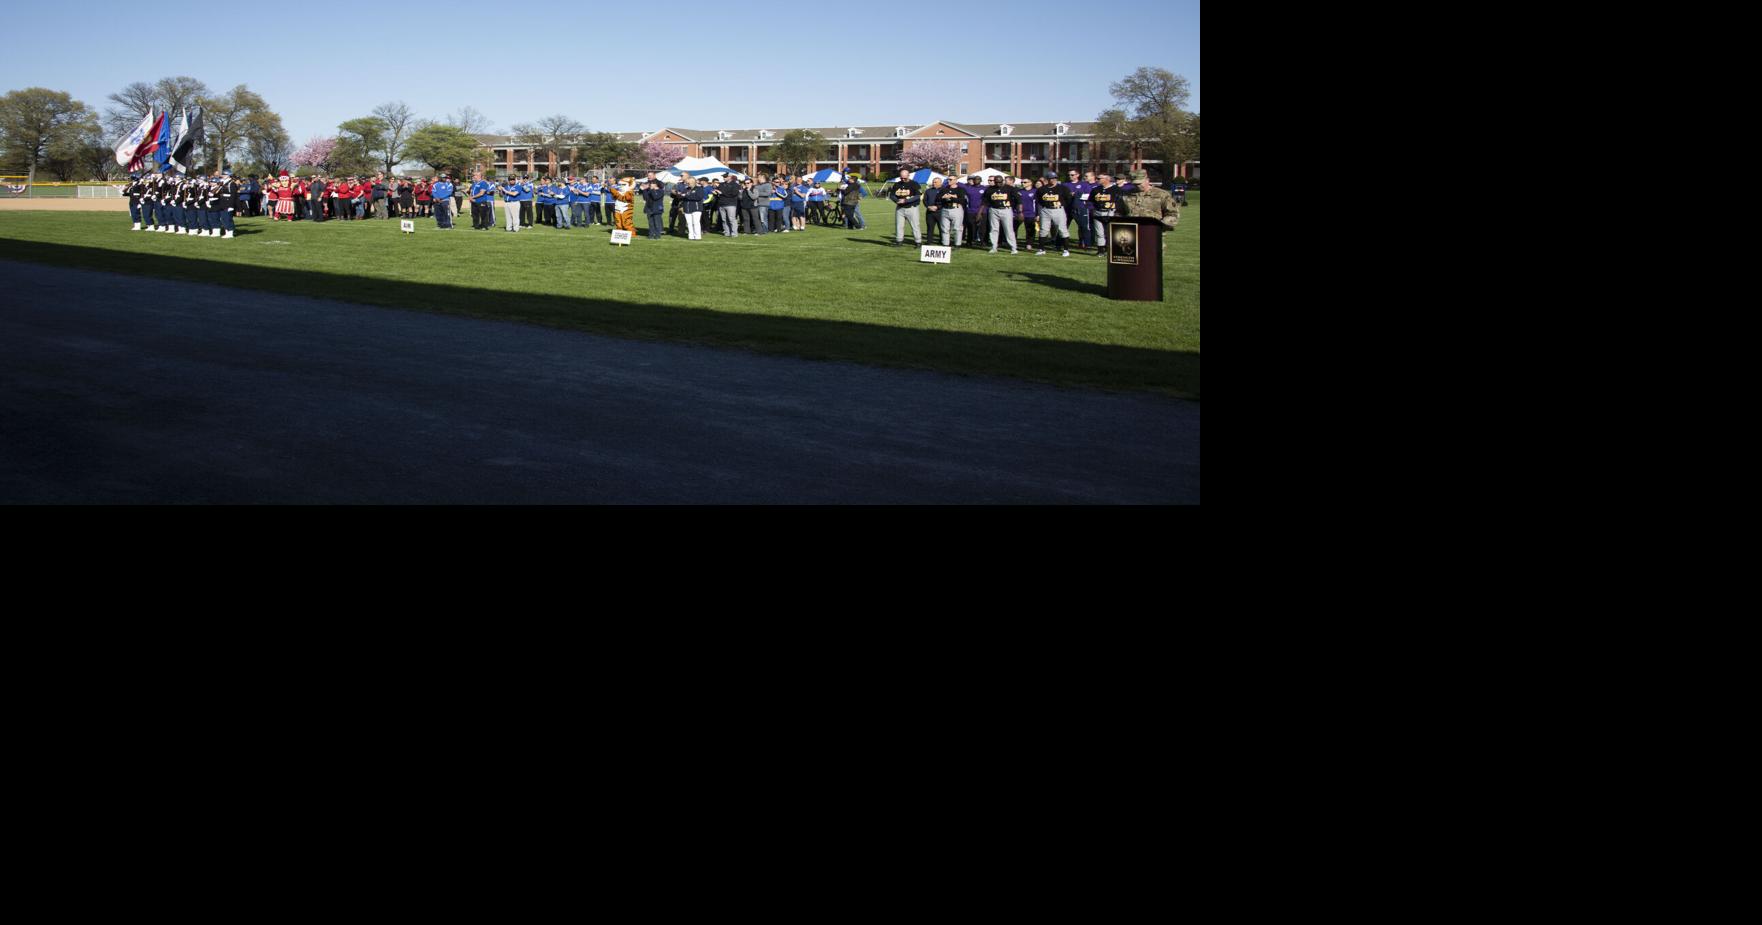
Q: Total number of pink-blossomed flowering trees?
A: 3